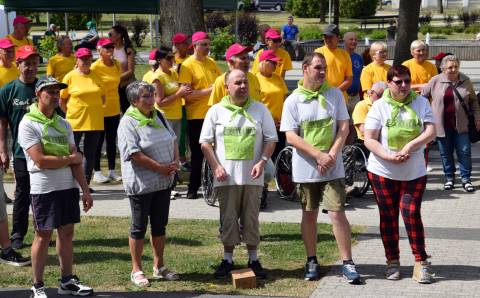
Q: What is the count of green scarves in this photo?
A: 5